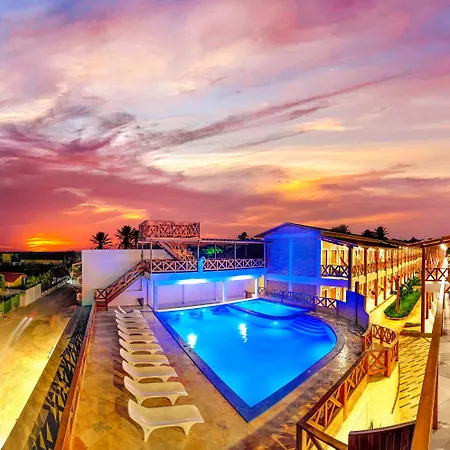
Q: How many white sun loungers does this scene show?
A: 11